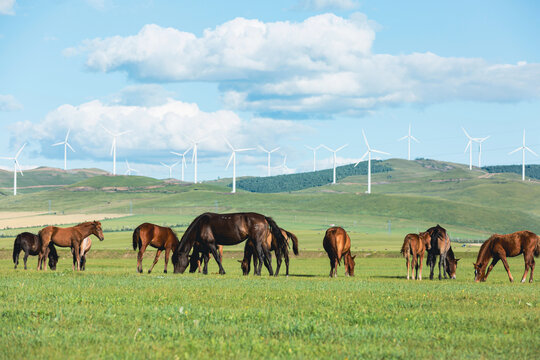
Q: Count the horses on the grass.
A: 11